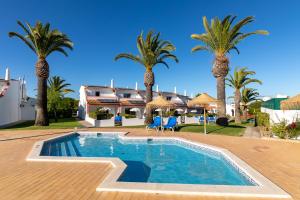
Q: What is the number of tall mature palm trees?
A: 3